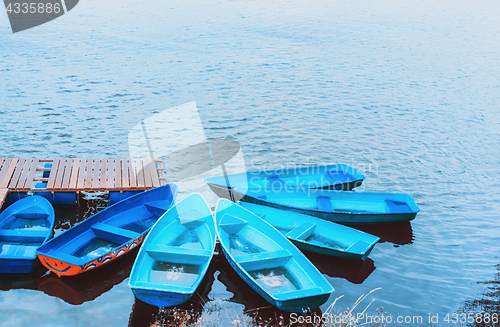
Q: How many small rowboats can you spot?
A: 7